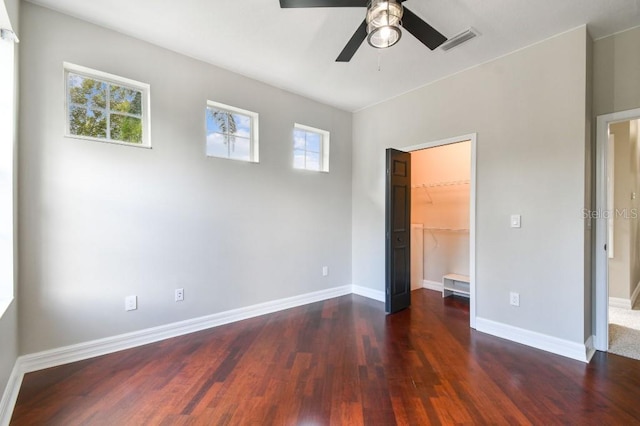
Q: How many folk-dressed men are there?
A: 0